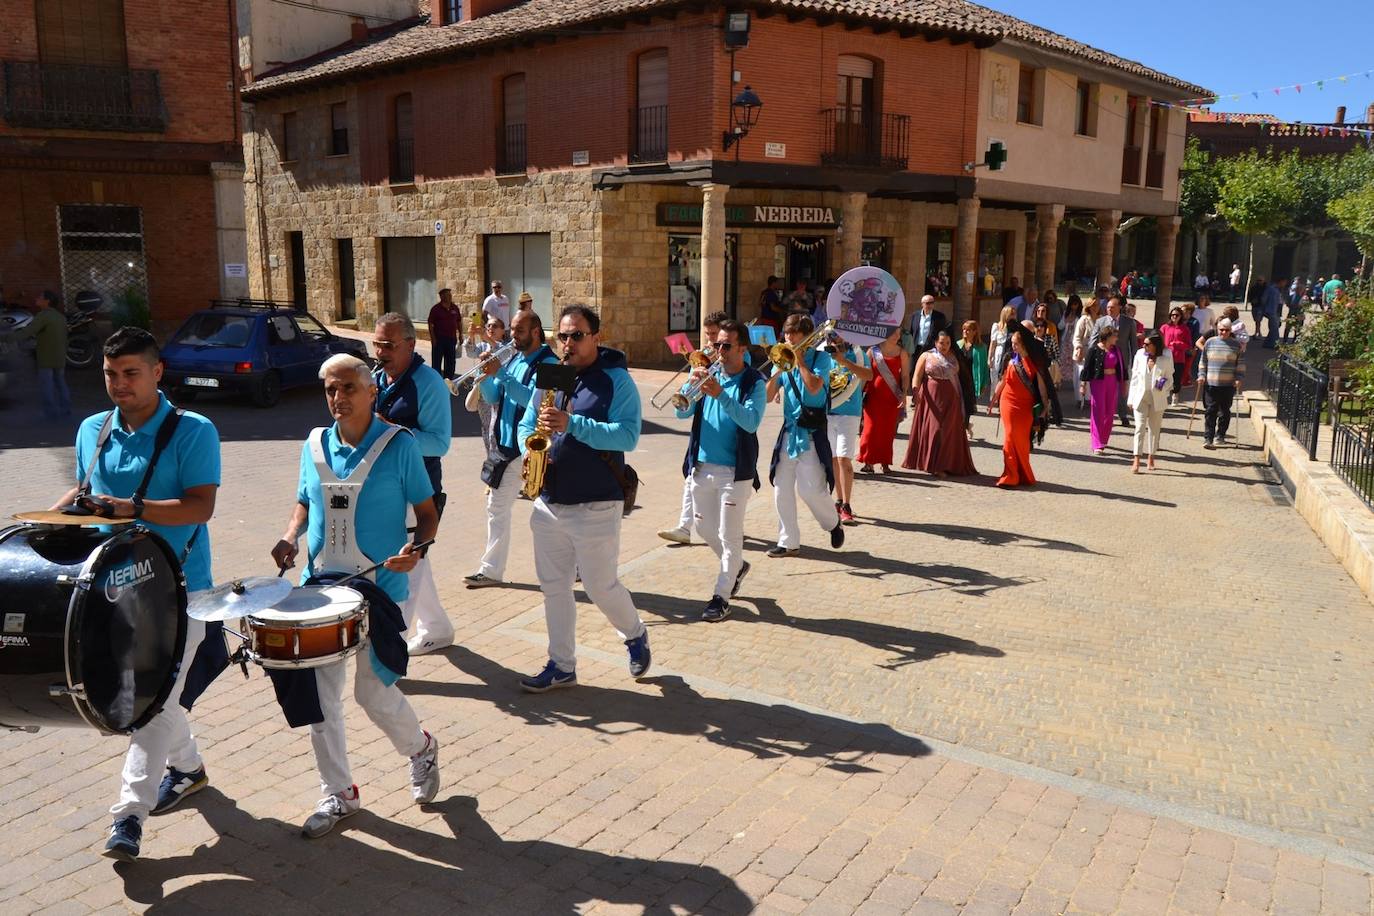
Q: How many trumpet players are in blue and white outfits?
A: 2